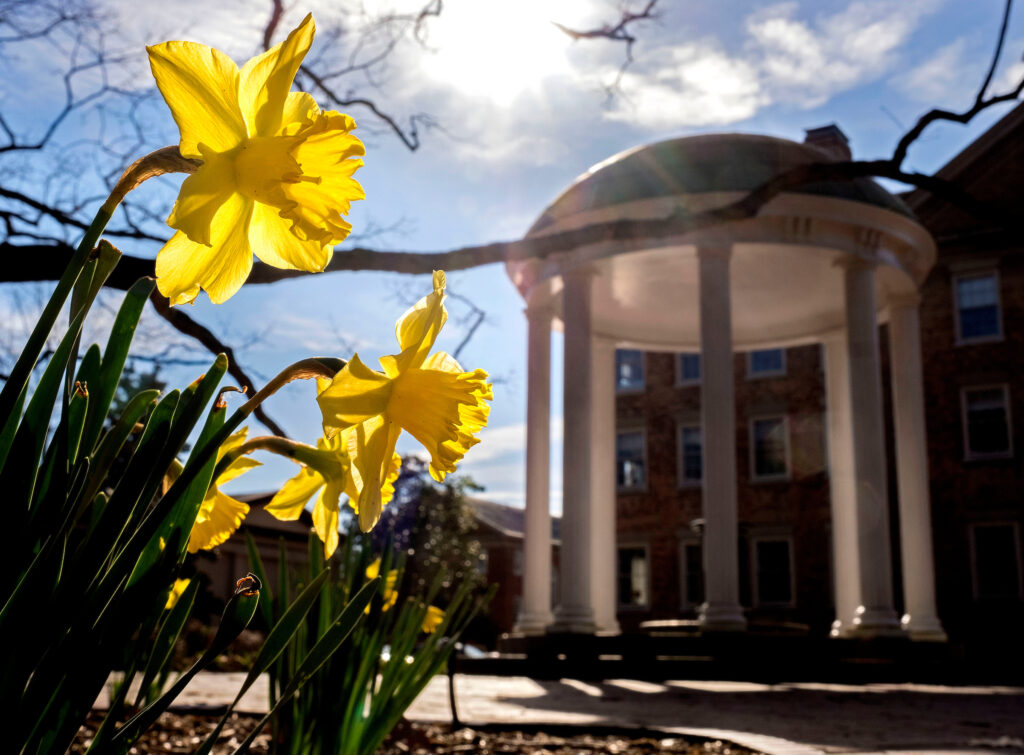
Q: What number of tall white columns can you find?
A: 7